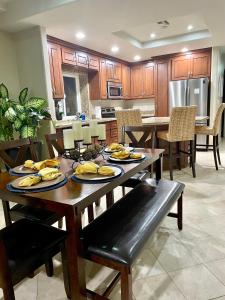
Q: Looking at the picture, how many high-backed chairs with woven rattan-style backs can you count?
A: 3